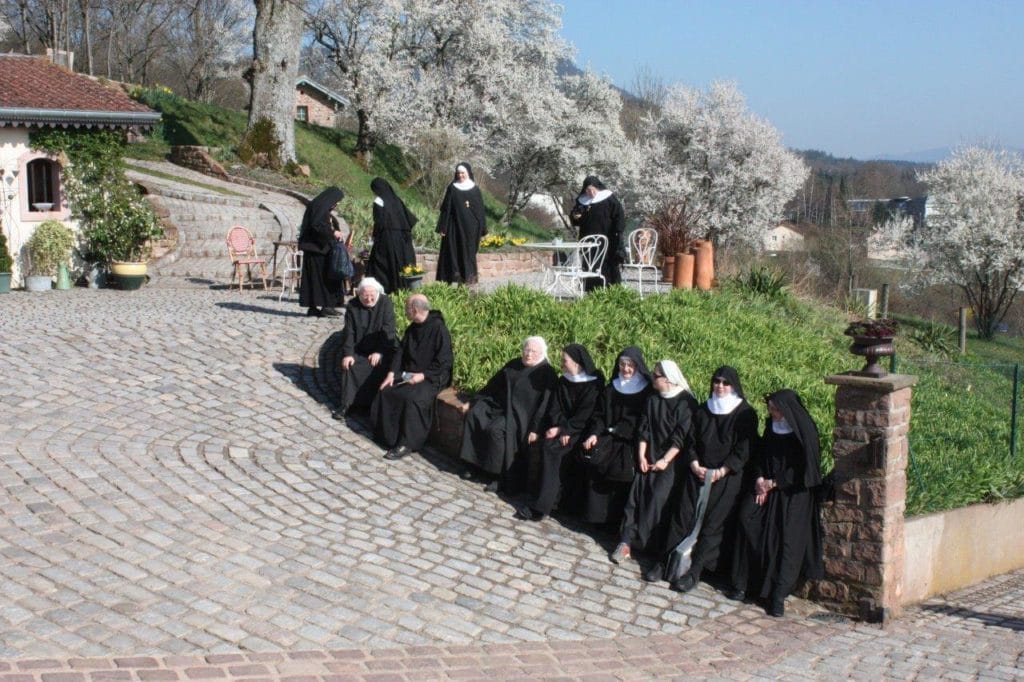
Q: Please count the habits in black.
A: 12